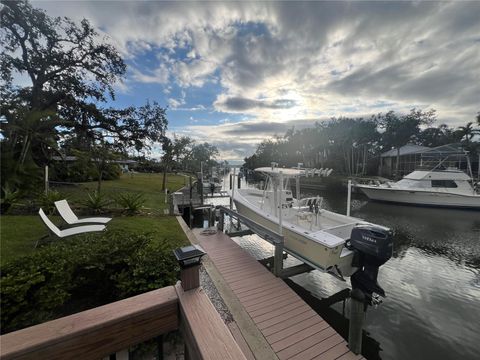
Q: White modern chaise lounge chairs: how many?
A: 2